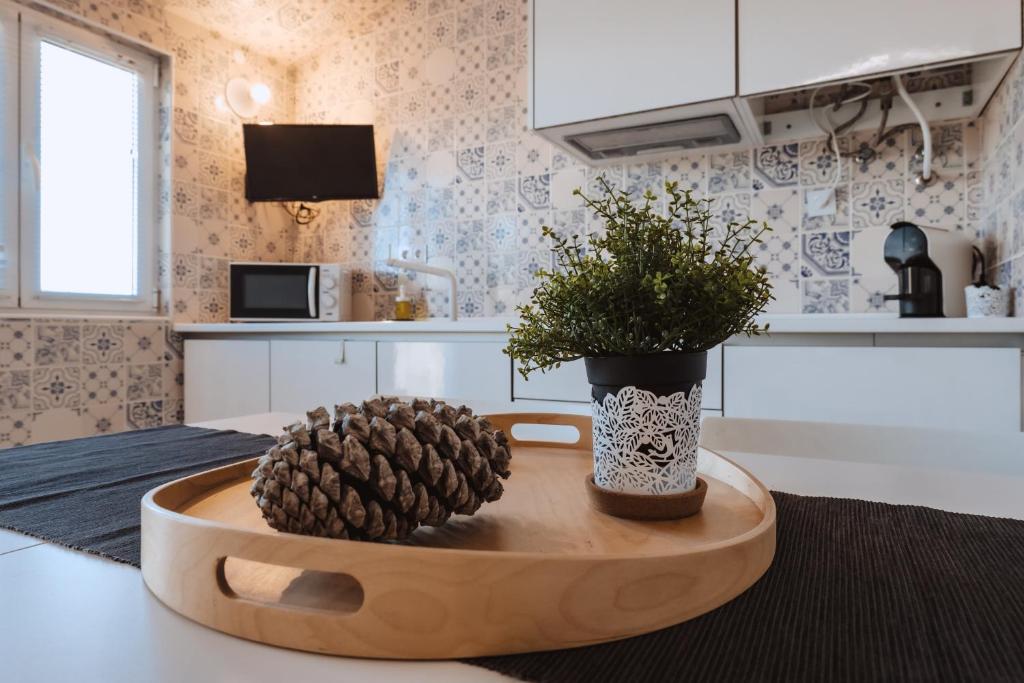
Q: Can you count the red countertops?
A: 0